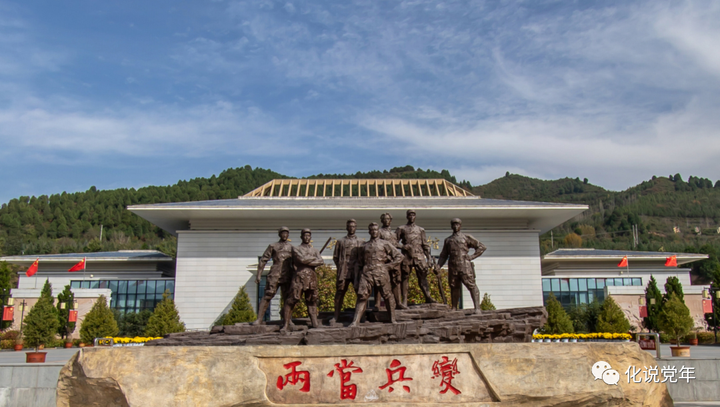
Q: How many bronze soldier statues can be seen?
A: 7